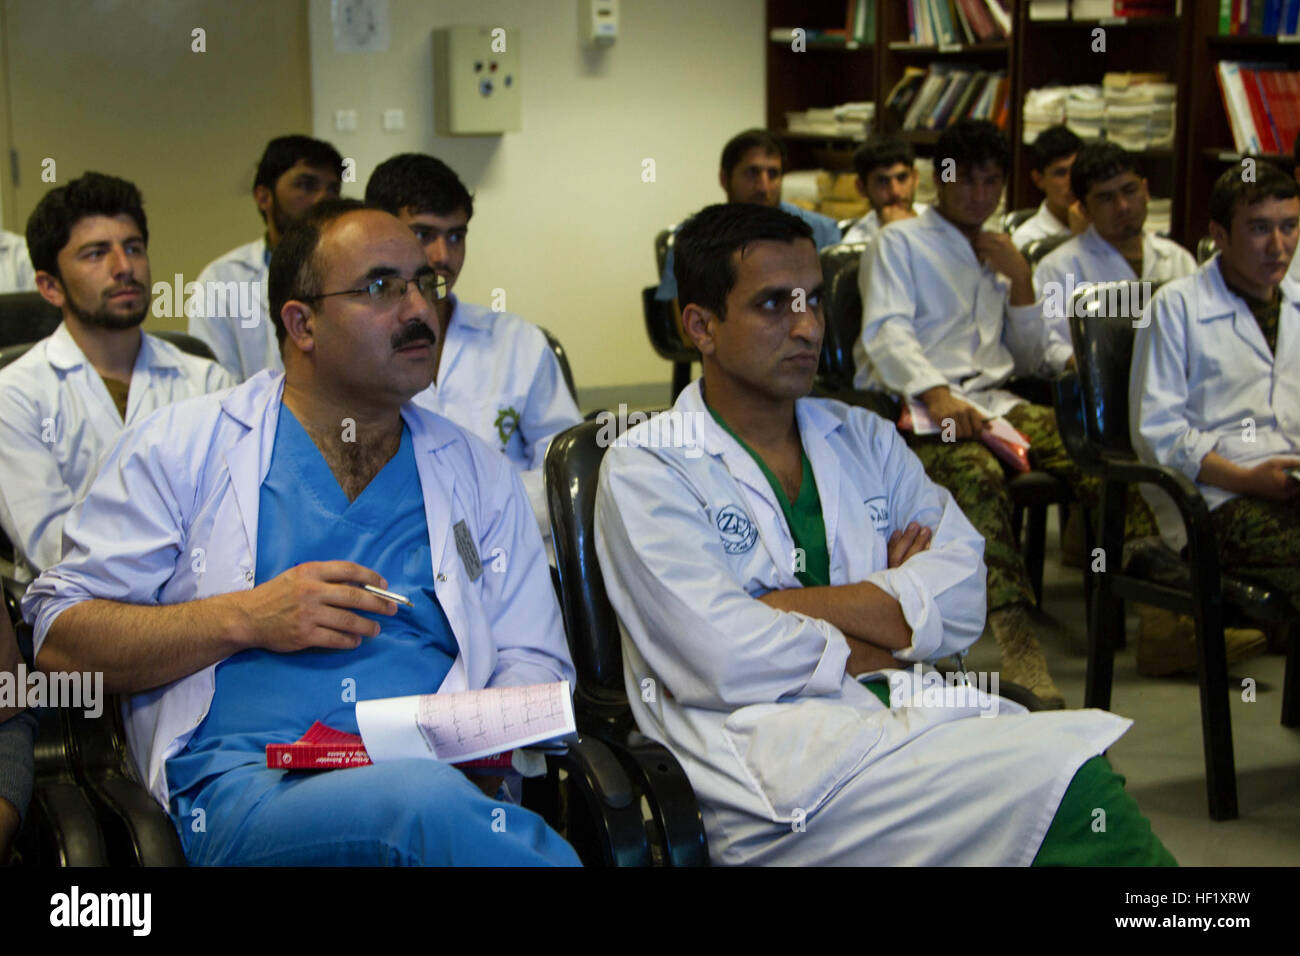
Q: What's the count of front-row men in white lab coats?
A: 2